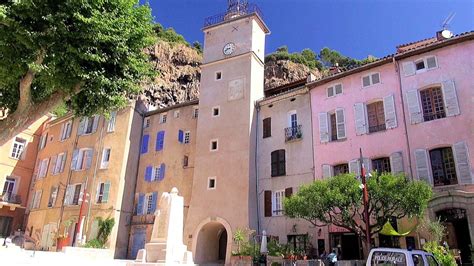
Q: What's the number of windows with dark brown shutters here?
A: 3